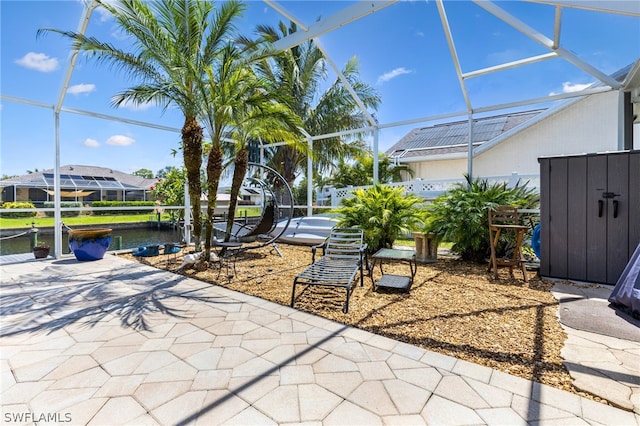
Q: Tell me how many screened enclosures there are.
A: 2